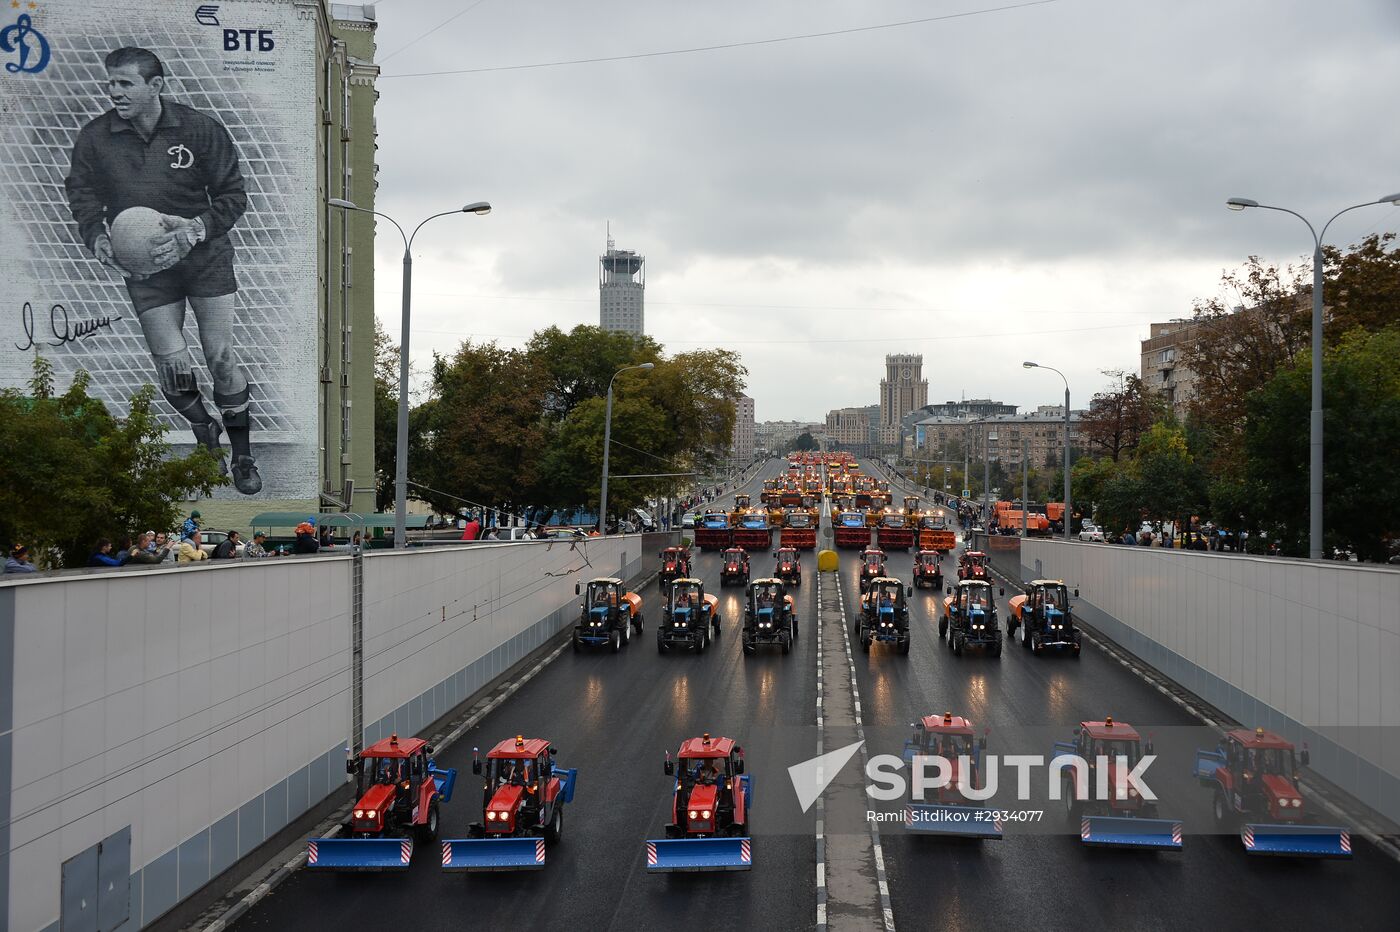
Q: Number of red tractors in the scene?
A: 12